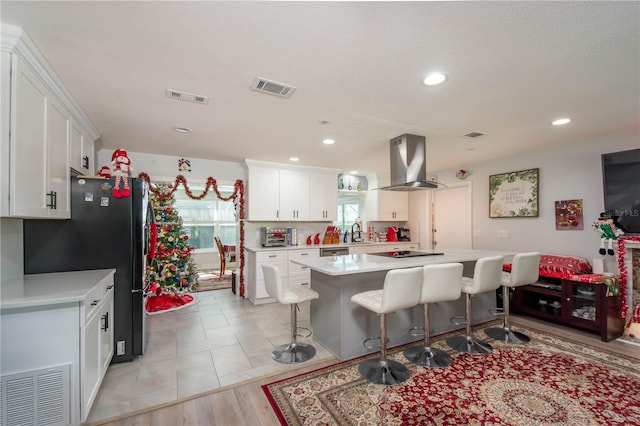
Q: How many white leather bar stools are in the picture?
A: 5